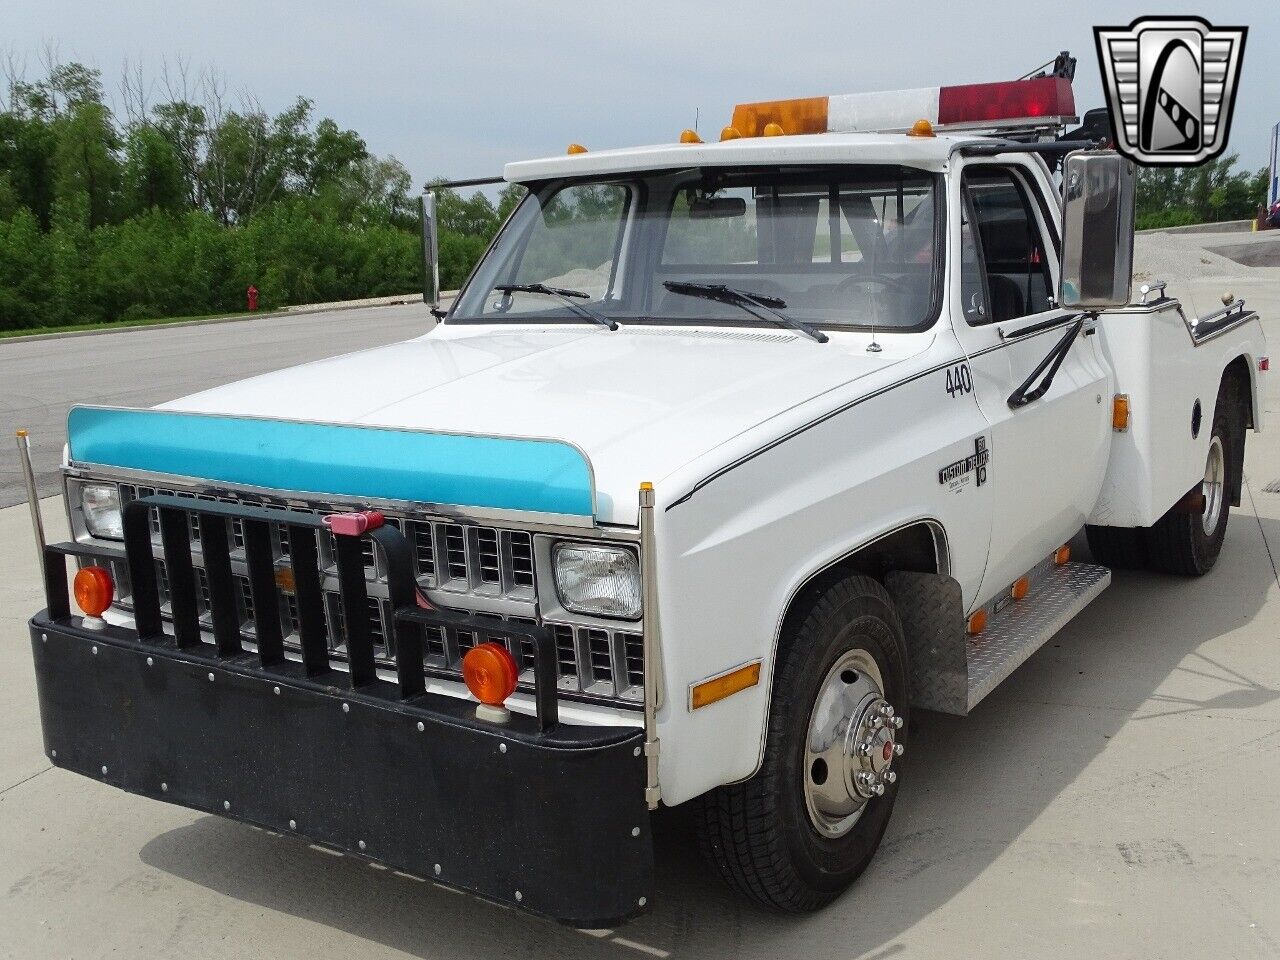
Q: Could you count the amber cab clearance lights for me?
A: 5